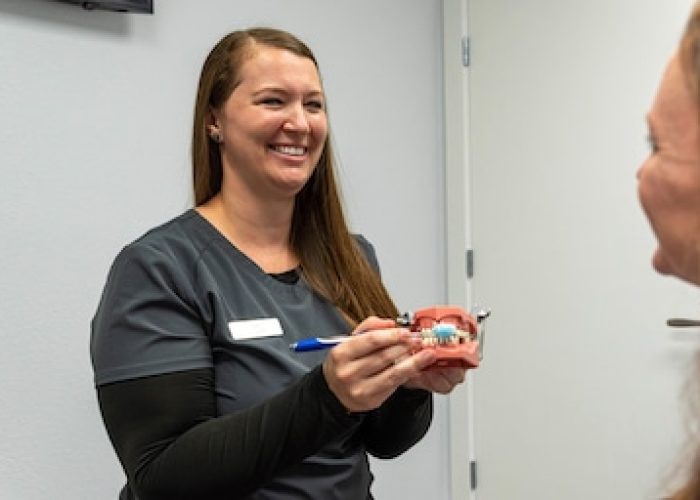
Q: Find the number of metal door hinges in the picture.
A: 3